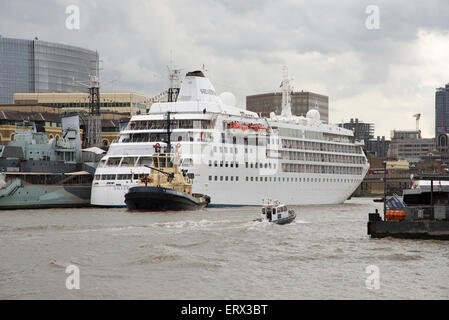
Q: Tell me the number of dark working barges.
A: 1